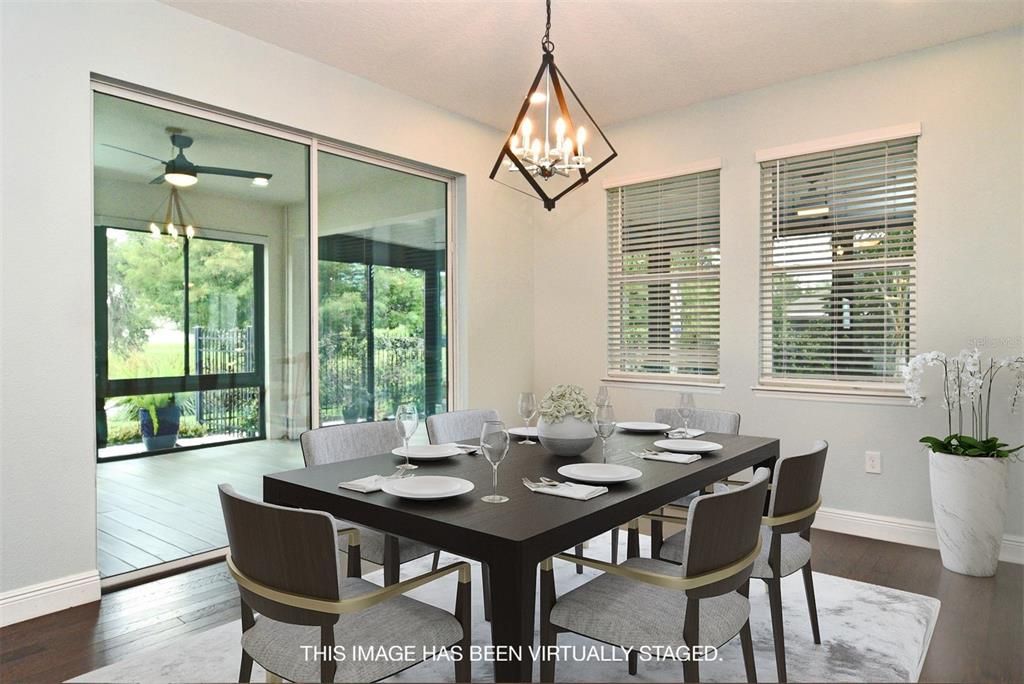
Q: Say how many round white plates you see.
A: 6